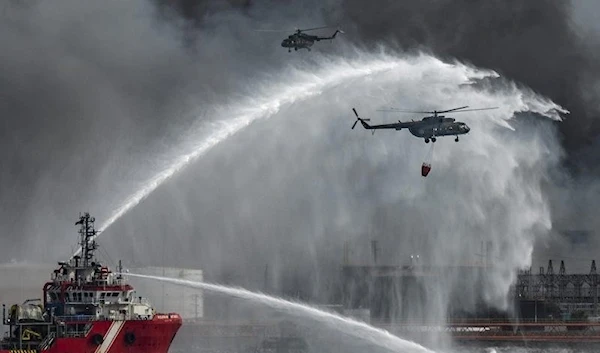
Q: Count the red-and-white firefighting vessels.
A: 1